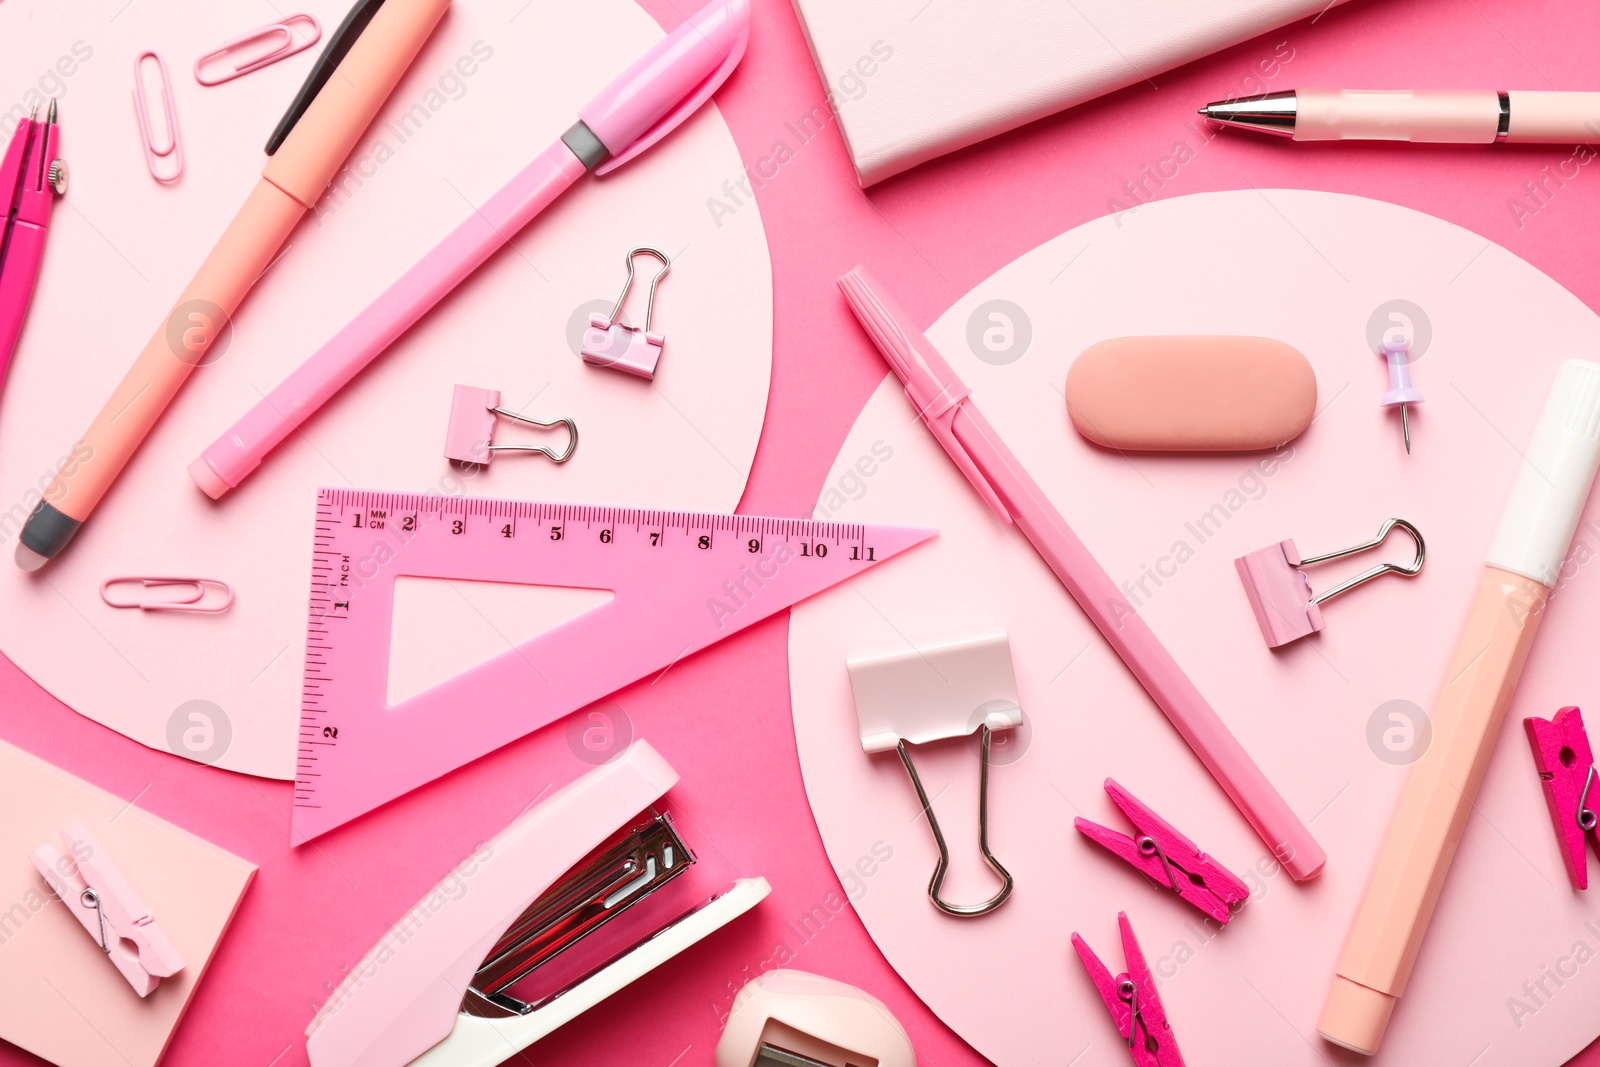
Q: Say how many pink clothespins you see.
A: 4